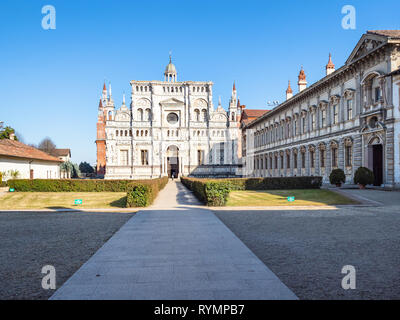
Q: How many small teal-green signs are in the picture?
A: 3